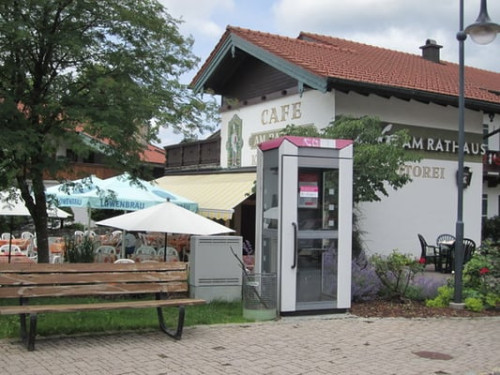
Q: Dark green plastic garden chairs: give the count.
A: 3